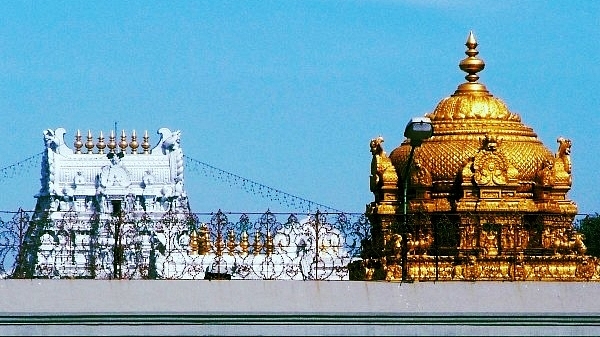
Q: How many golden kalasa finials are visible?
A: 15